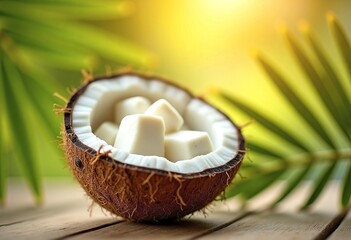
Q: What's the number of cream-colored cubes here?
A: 5